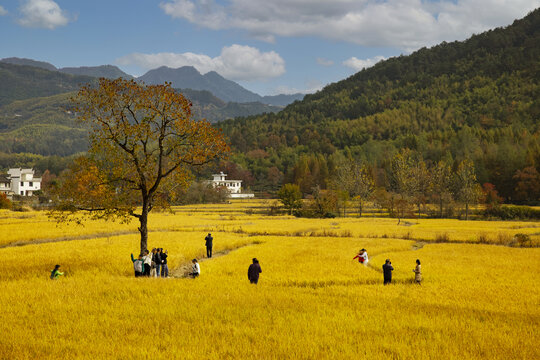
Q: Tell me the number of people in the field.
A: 12